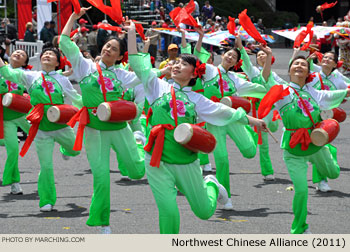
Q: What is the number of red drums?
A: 7